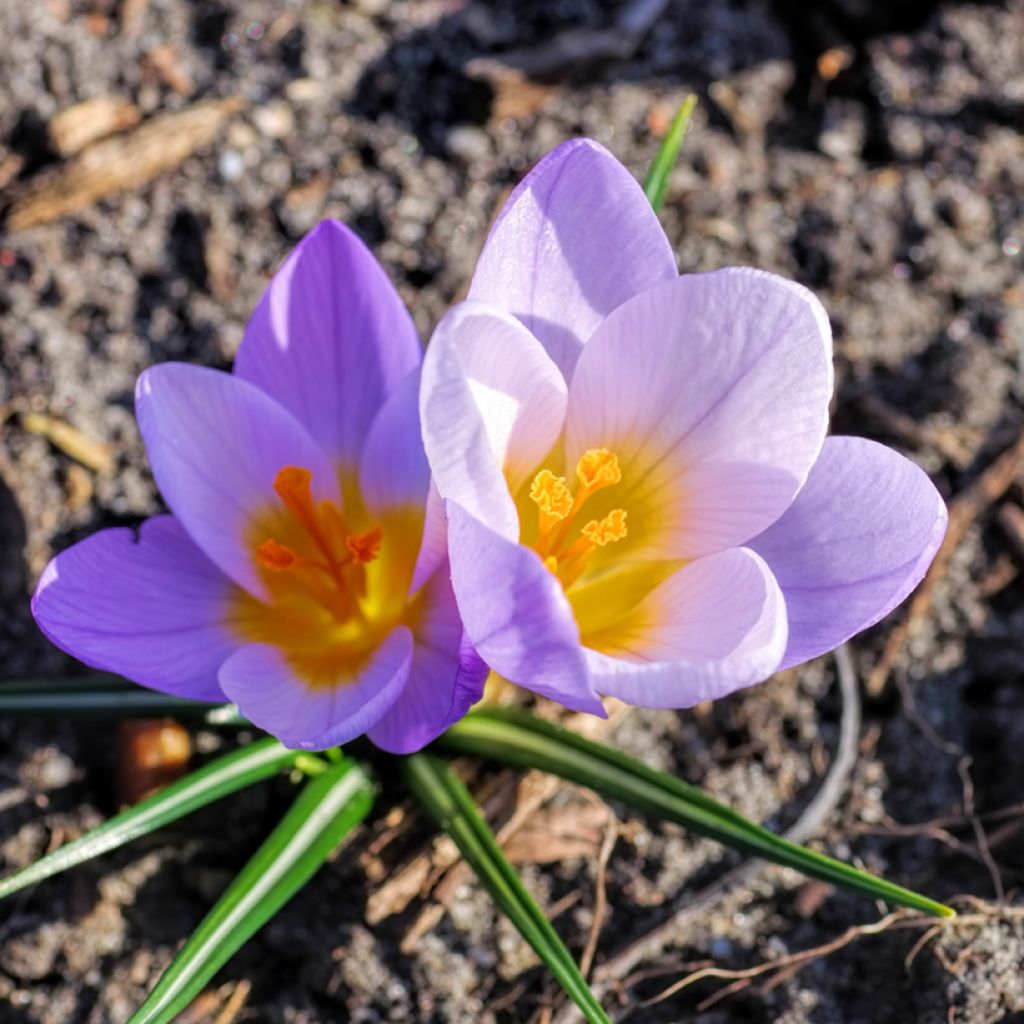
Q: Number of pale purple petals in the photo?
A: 6